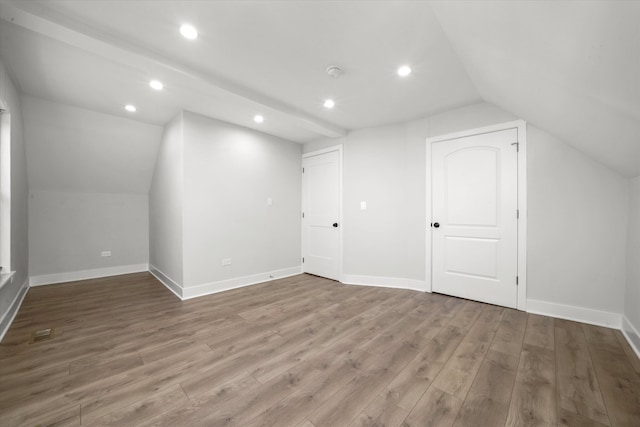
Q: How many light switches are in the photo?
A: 2